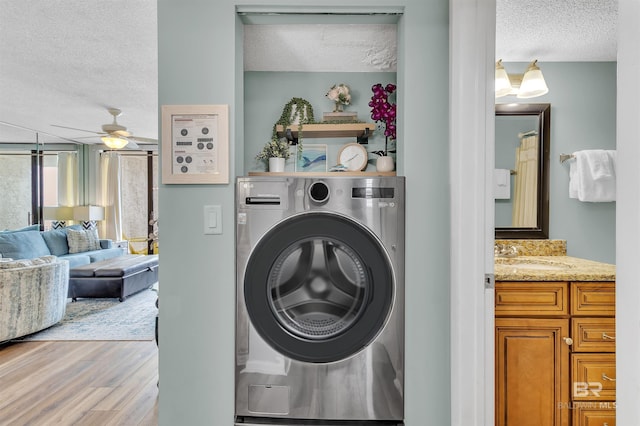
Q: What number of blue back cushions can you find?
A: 2